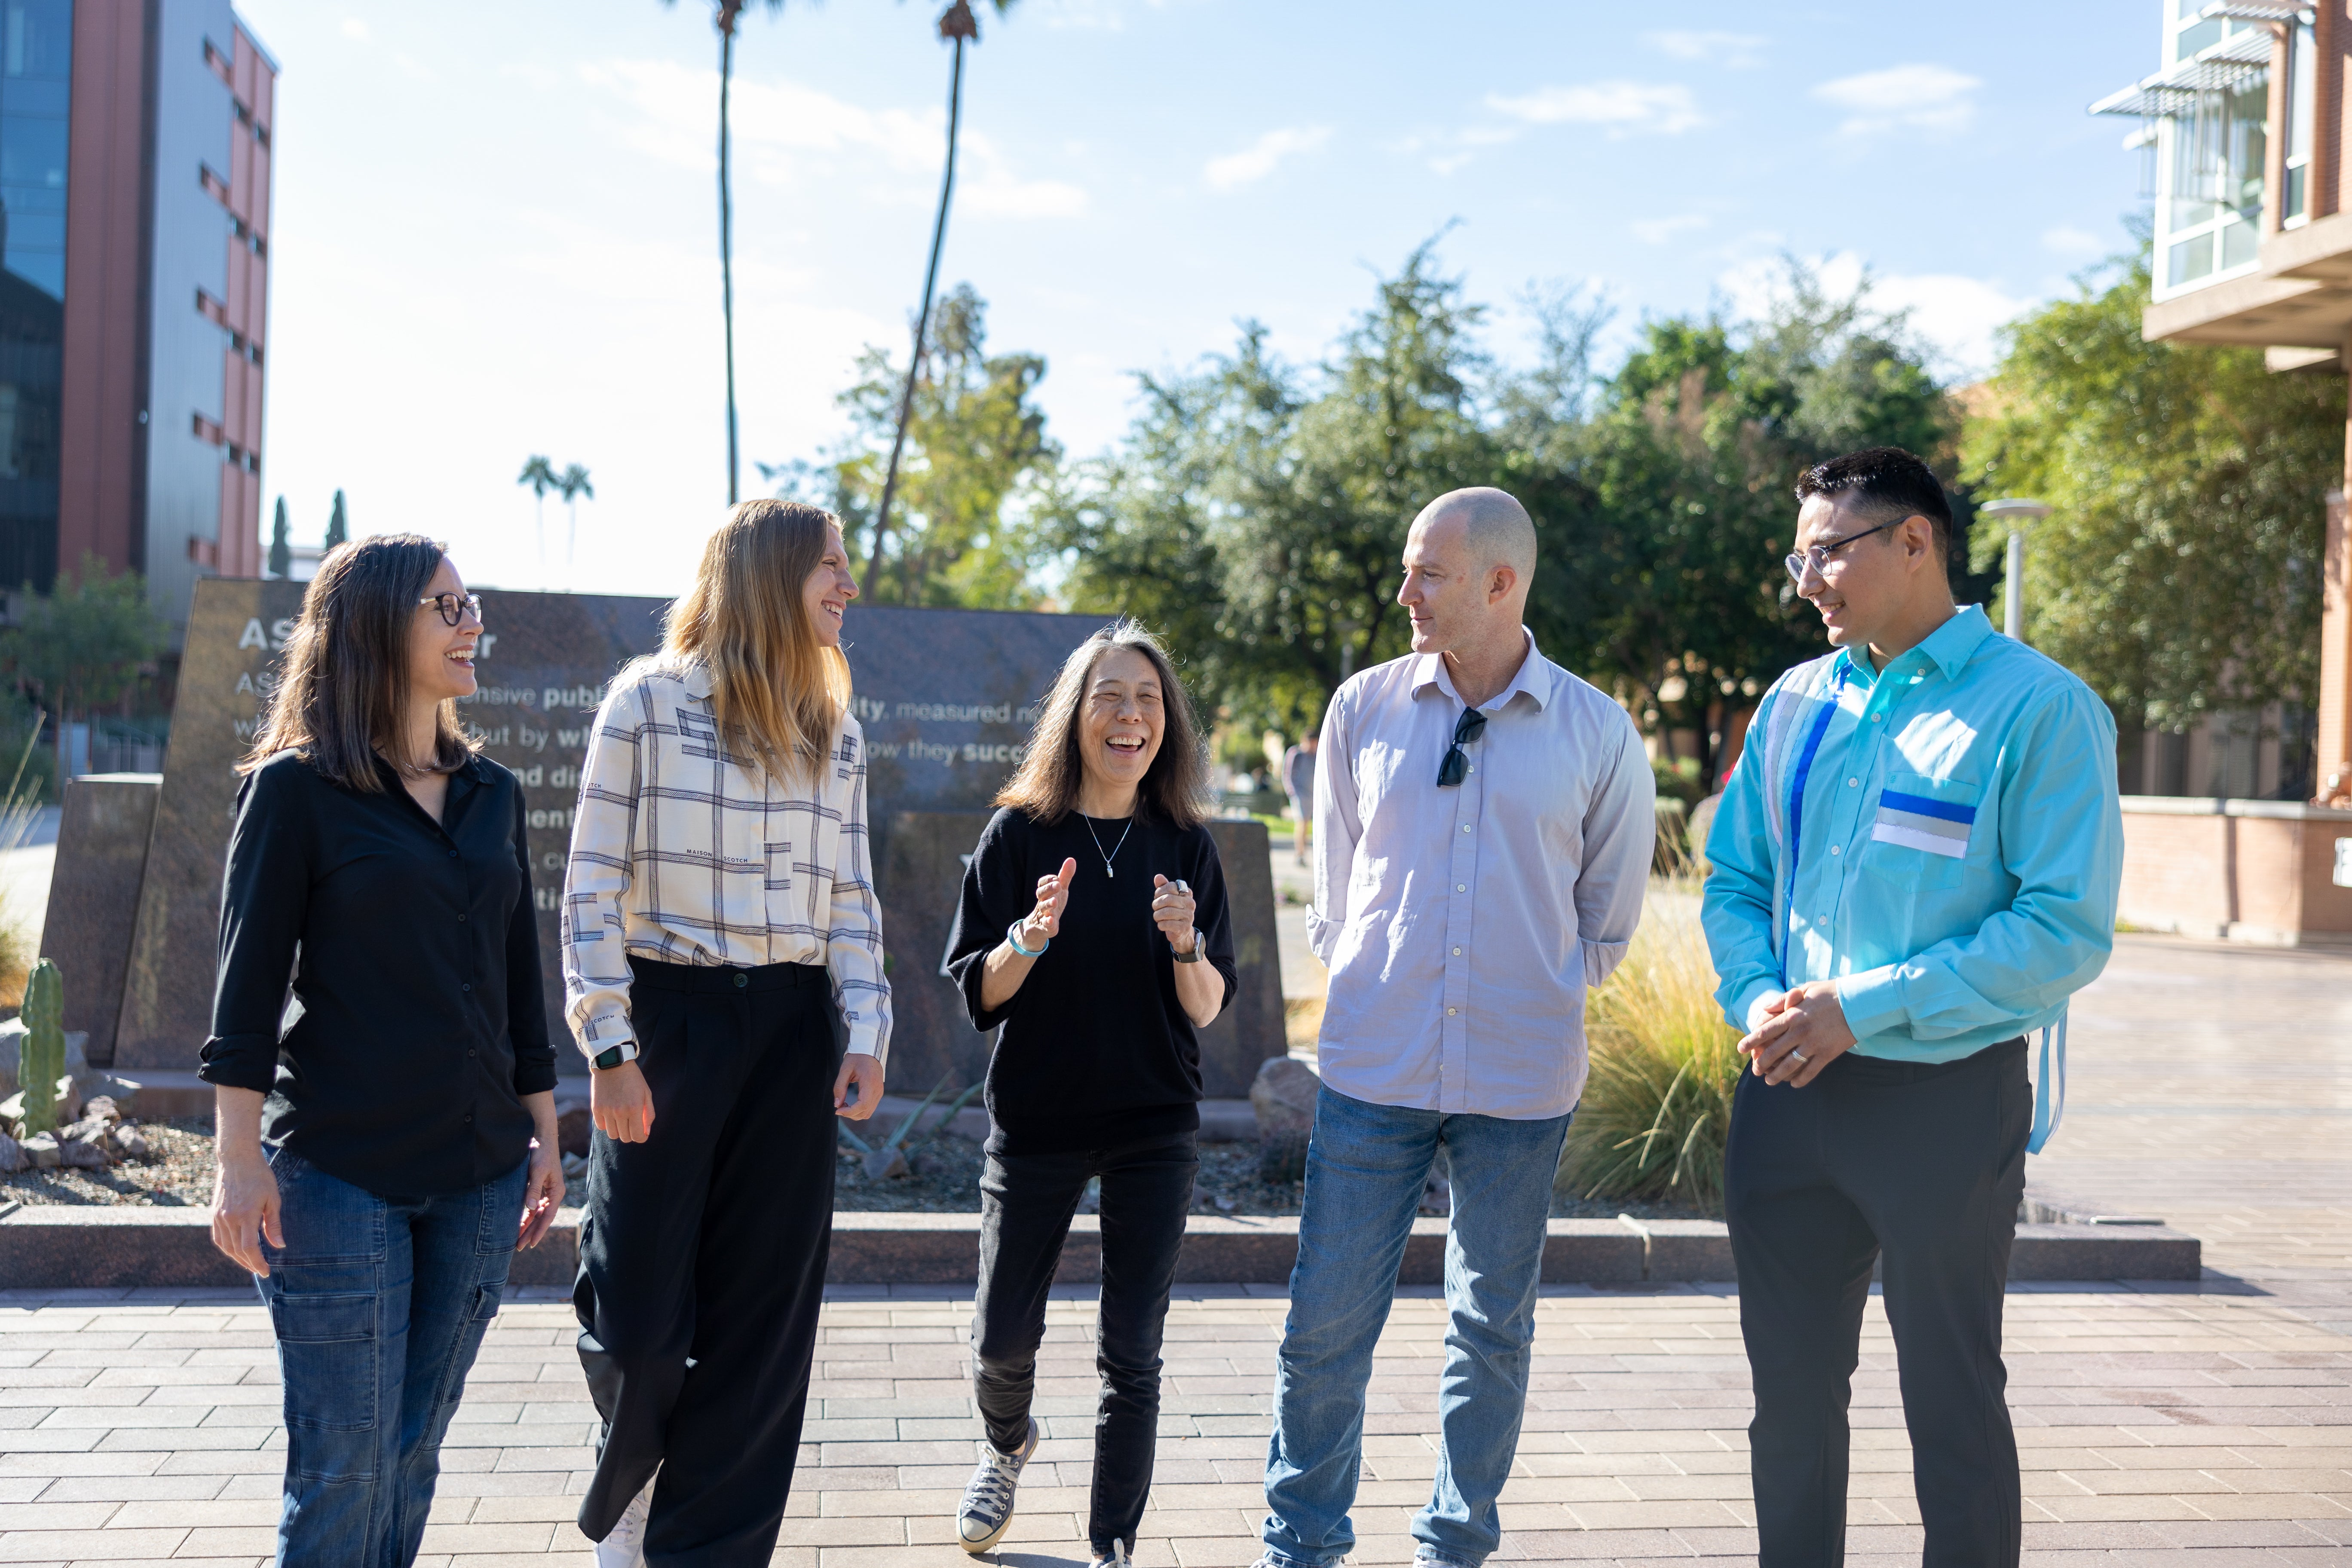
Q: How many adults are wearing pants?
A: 5